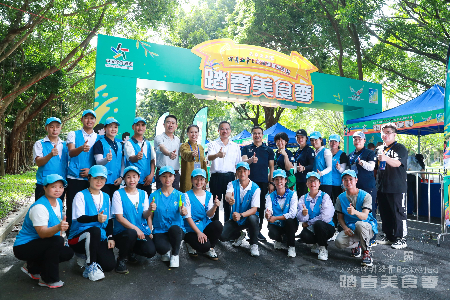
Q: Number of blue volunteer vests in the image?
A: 15